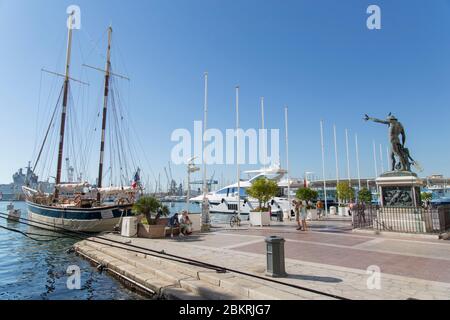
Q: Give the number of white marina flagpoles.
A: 11